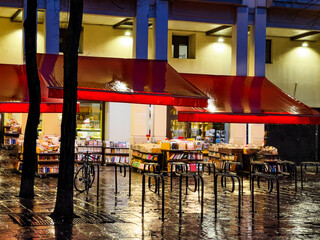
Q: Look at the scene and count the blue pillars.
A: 6